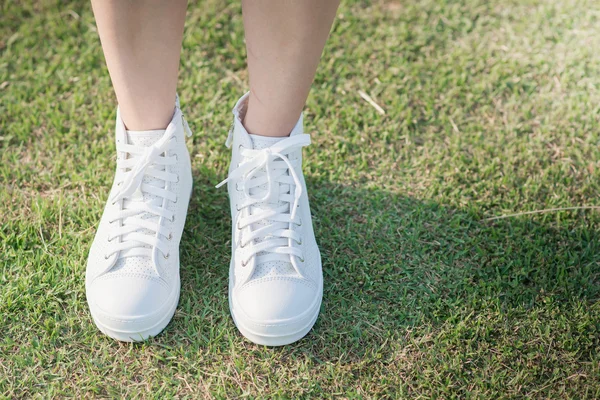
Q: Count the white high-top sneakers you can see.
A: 2